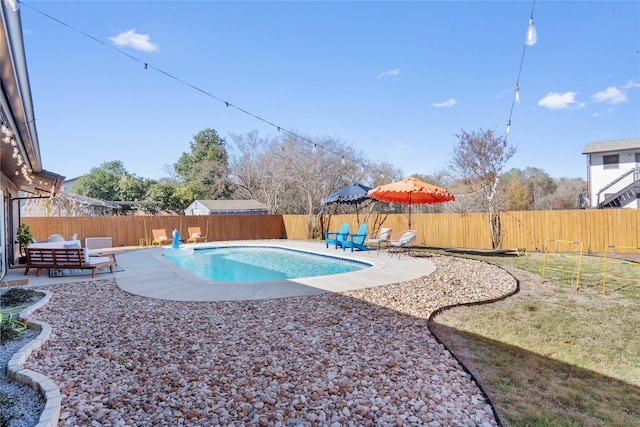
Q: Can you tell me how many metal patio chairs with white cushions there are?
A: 2